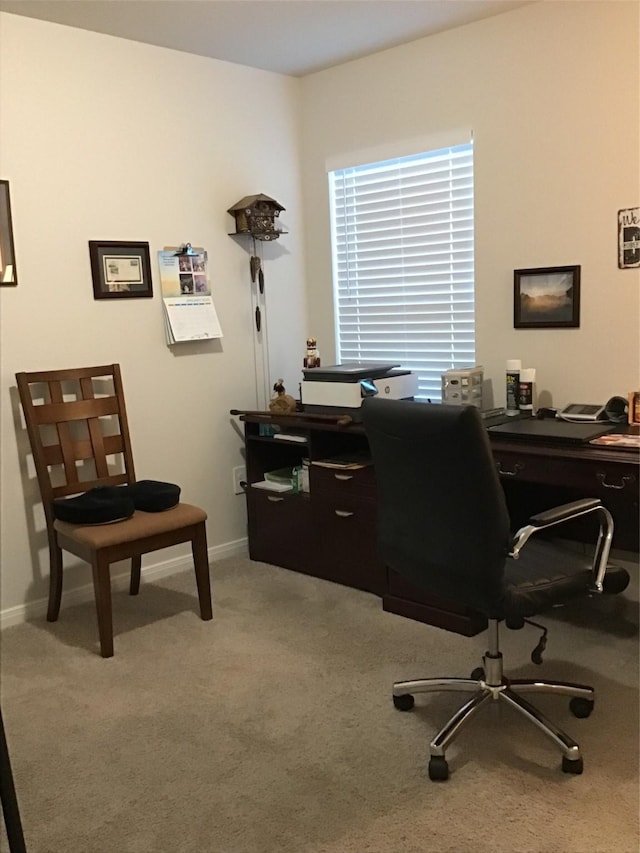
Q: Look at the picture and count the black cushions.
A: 2